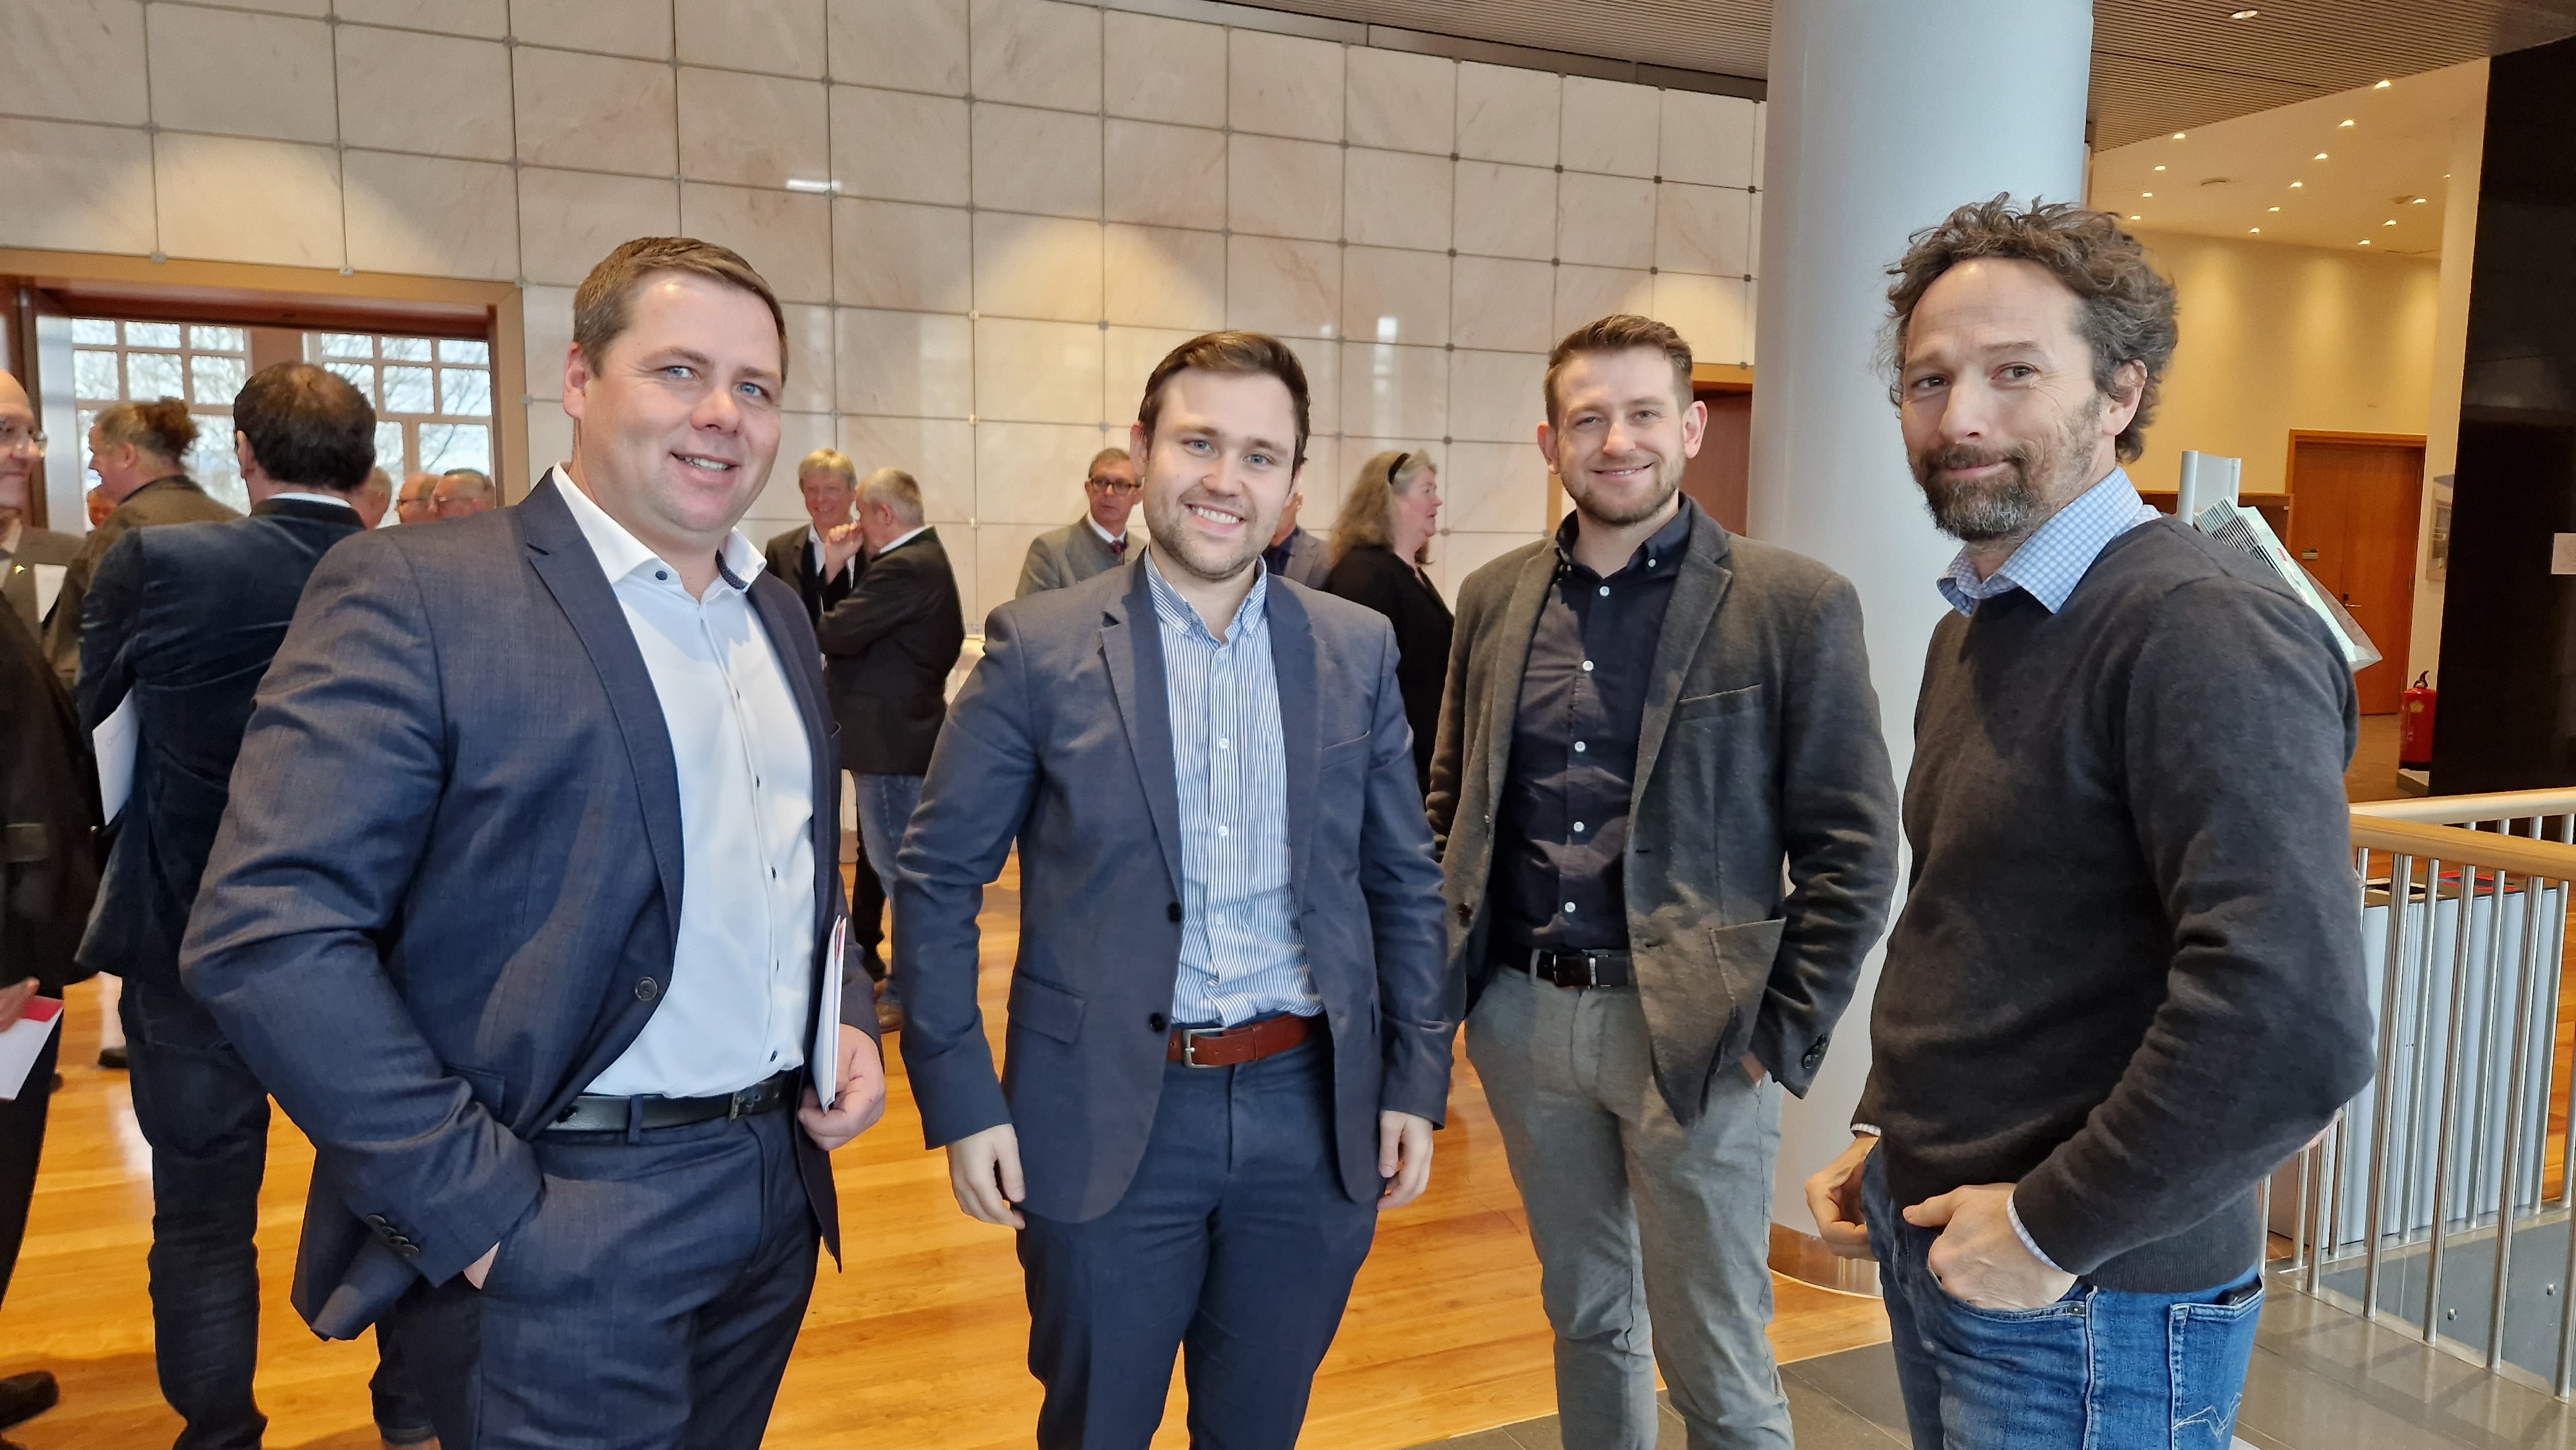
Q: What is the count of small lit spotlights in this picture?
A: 15